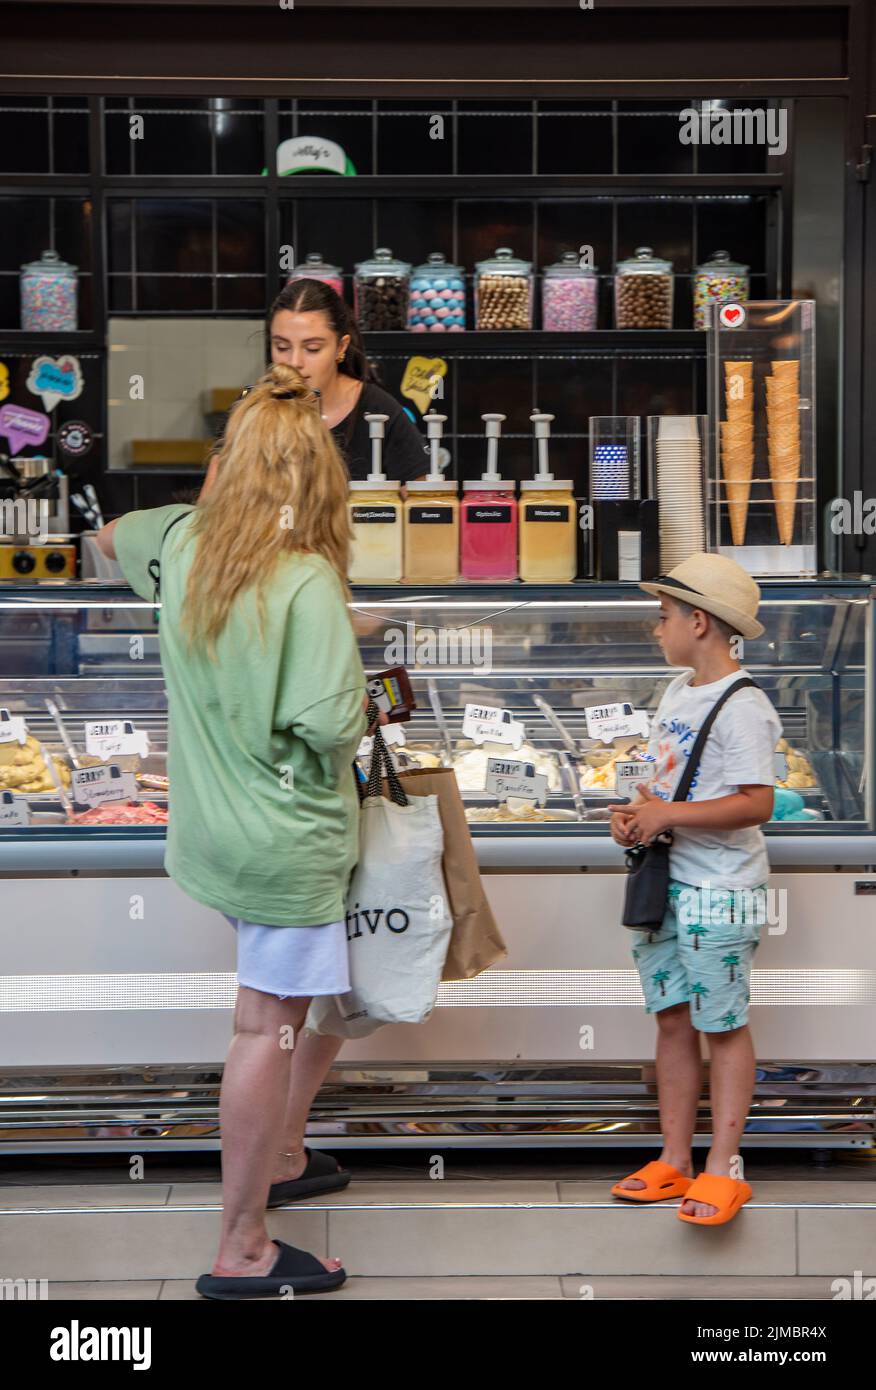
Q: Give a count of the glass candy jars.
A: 8